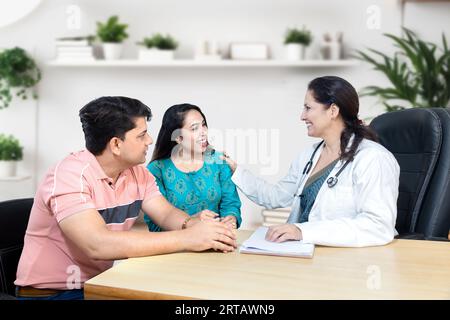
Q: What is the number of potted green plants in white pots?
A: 4